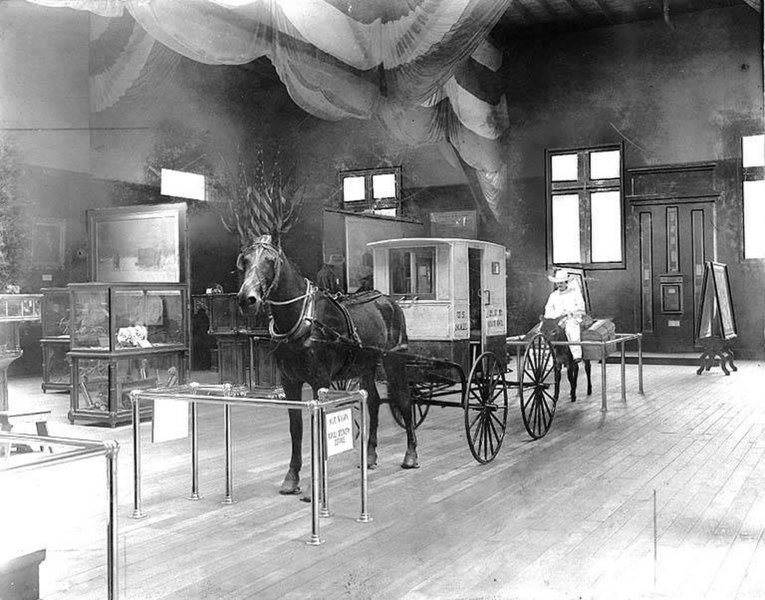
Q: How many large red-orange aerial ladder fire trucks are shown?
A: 0